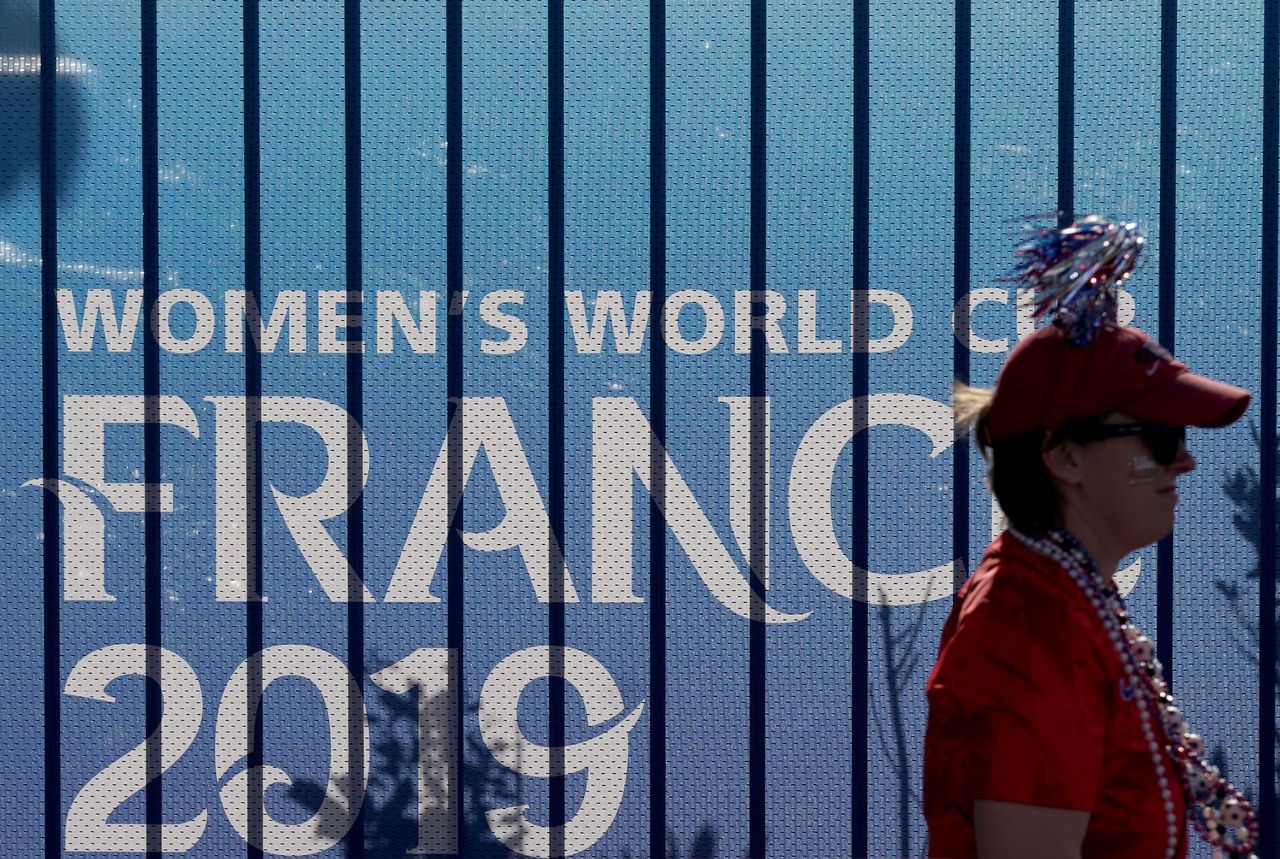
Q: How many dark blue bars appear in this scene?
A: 13